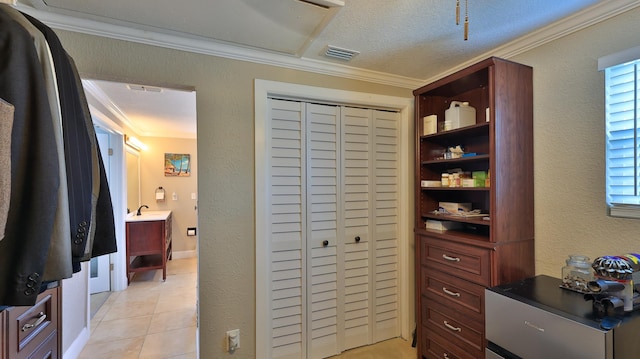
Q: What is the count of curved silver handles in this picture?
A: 5